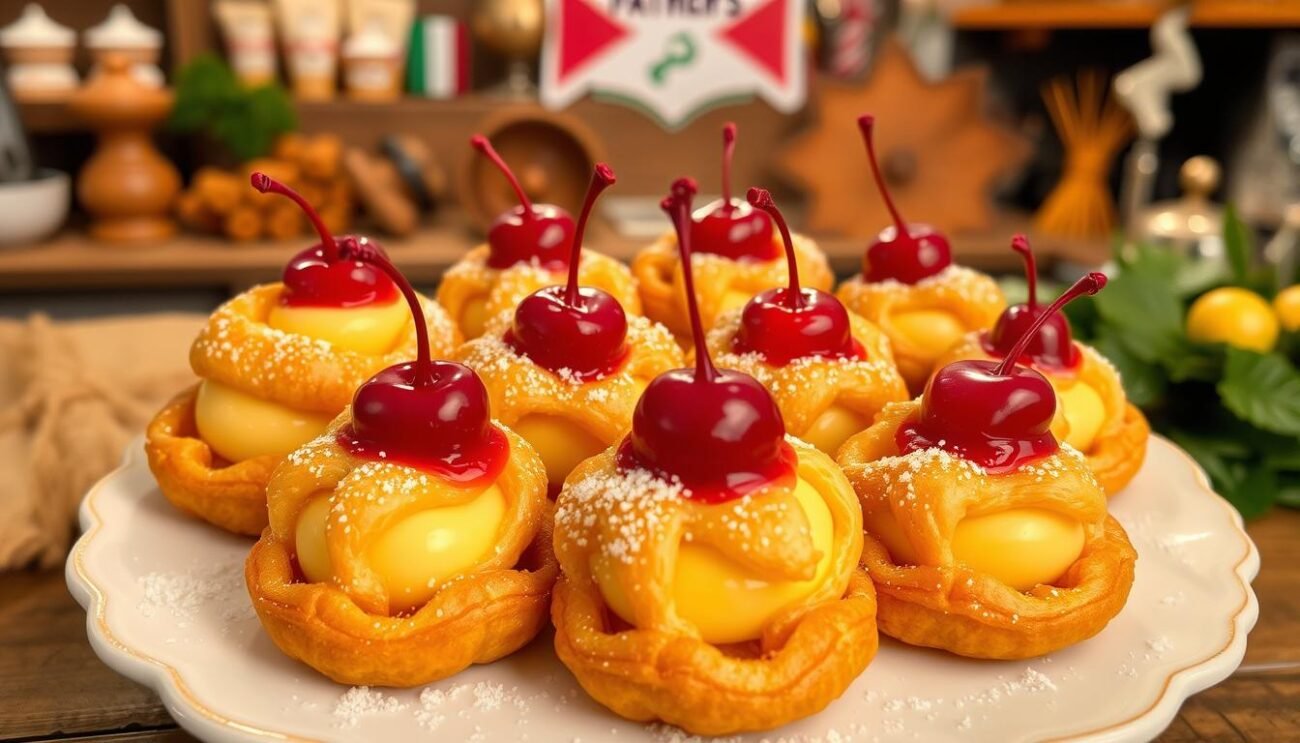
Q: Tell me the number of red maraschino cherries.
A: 10